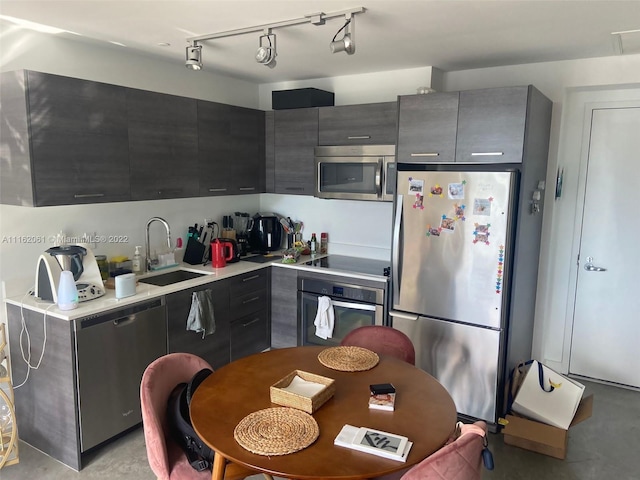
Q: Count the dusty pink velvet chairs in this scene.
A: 3